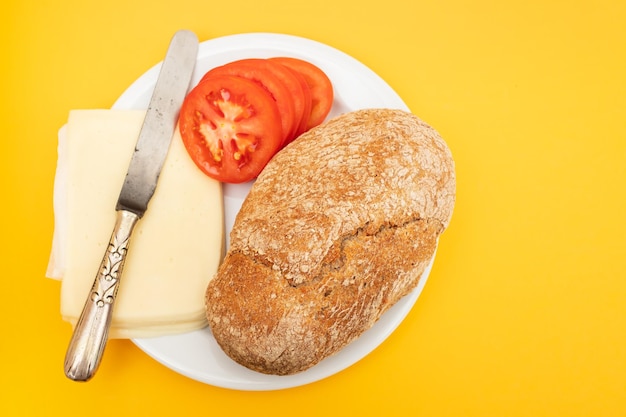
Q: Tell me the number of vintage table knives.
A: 1